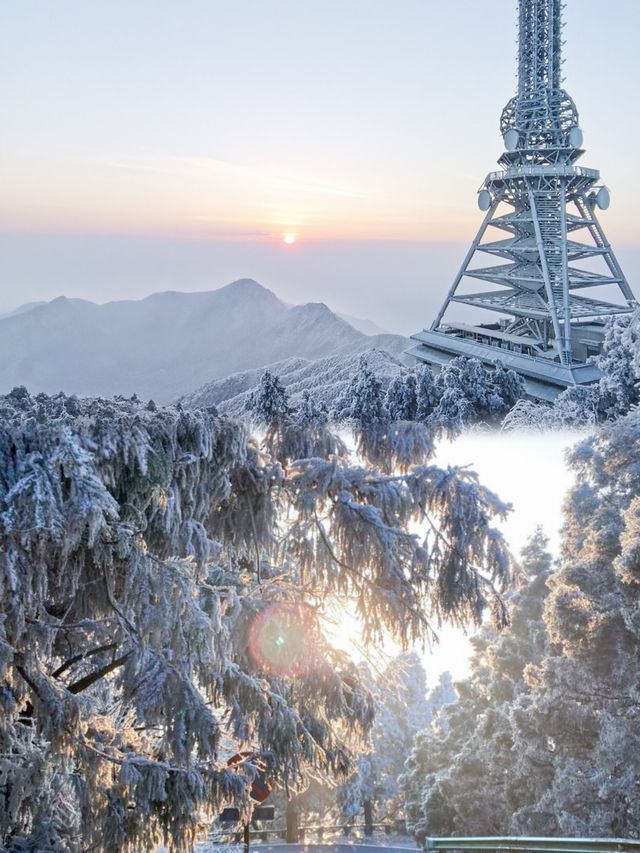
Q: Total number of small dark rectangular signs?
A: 2